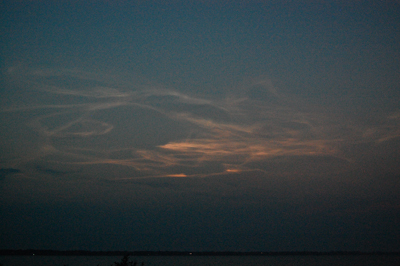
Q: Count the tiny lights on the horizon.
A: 2